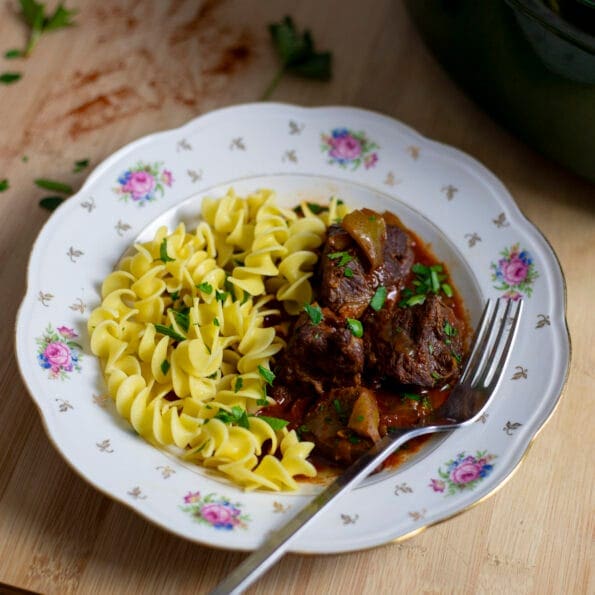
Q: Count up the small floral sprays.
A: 6